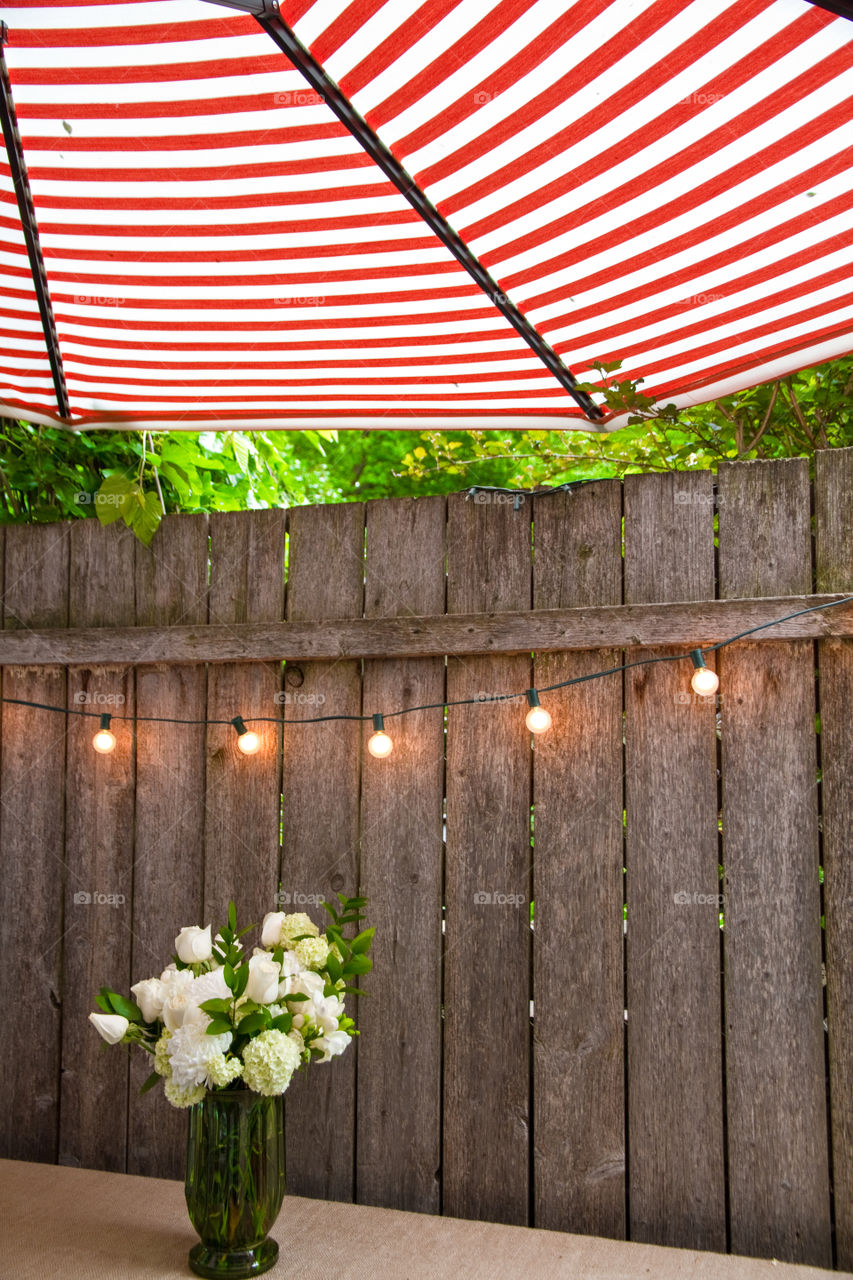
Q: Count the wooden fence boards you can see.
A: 11